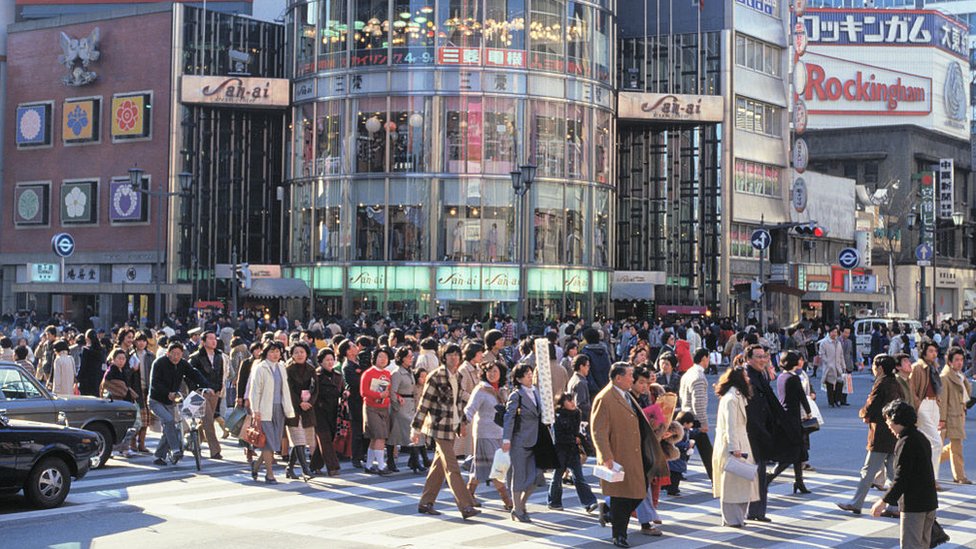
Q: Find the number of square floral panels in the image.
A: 6